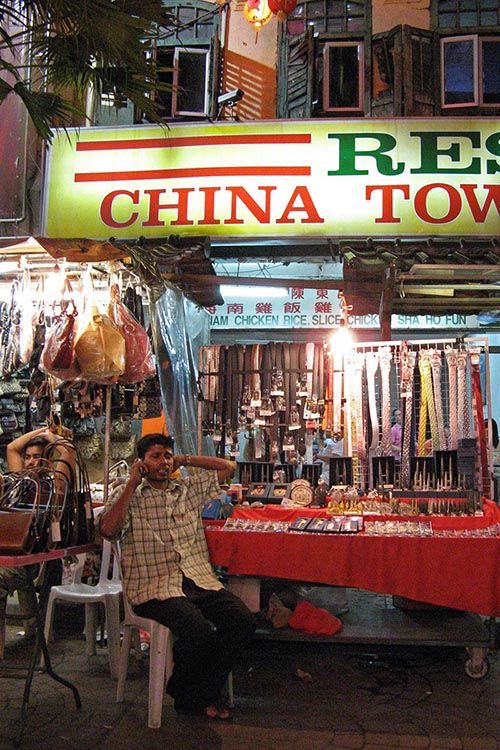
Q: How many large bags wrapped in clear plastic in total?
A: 3